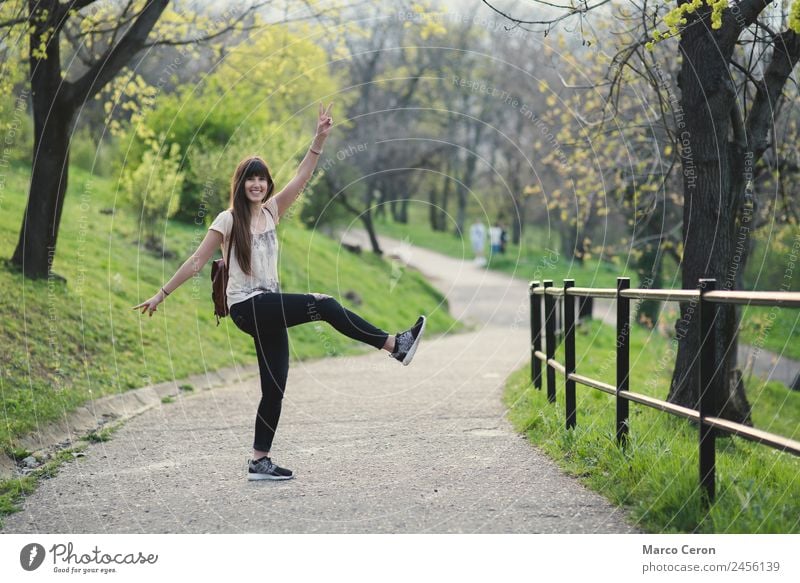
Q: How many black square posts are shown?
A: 5